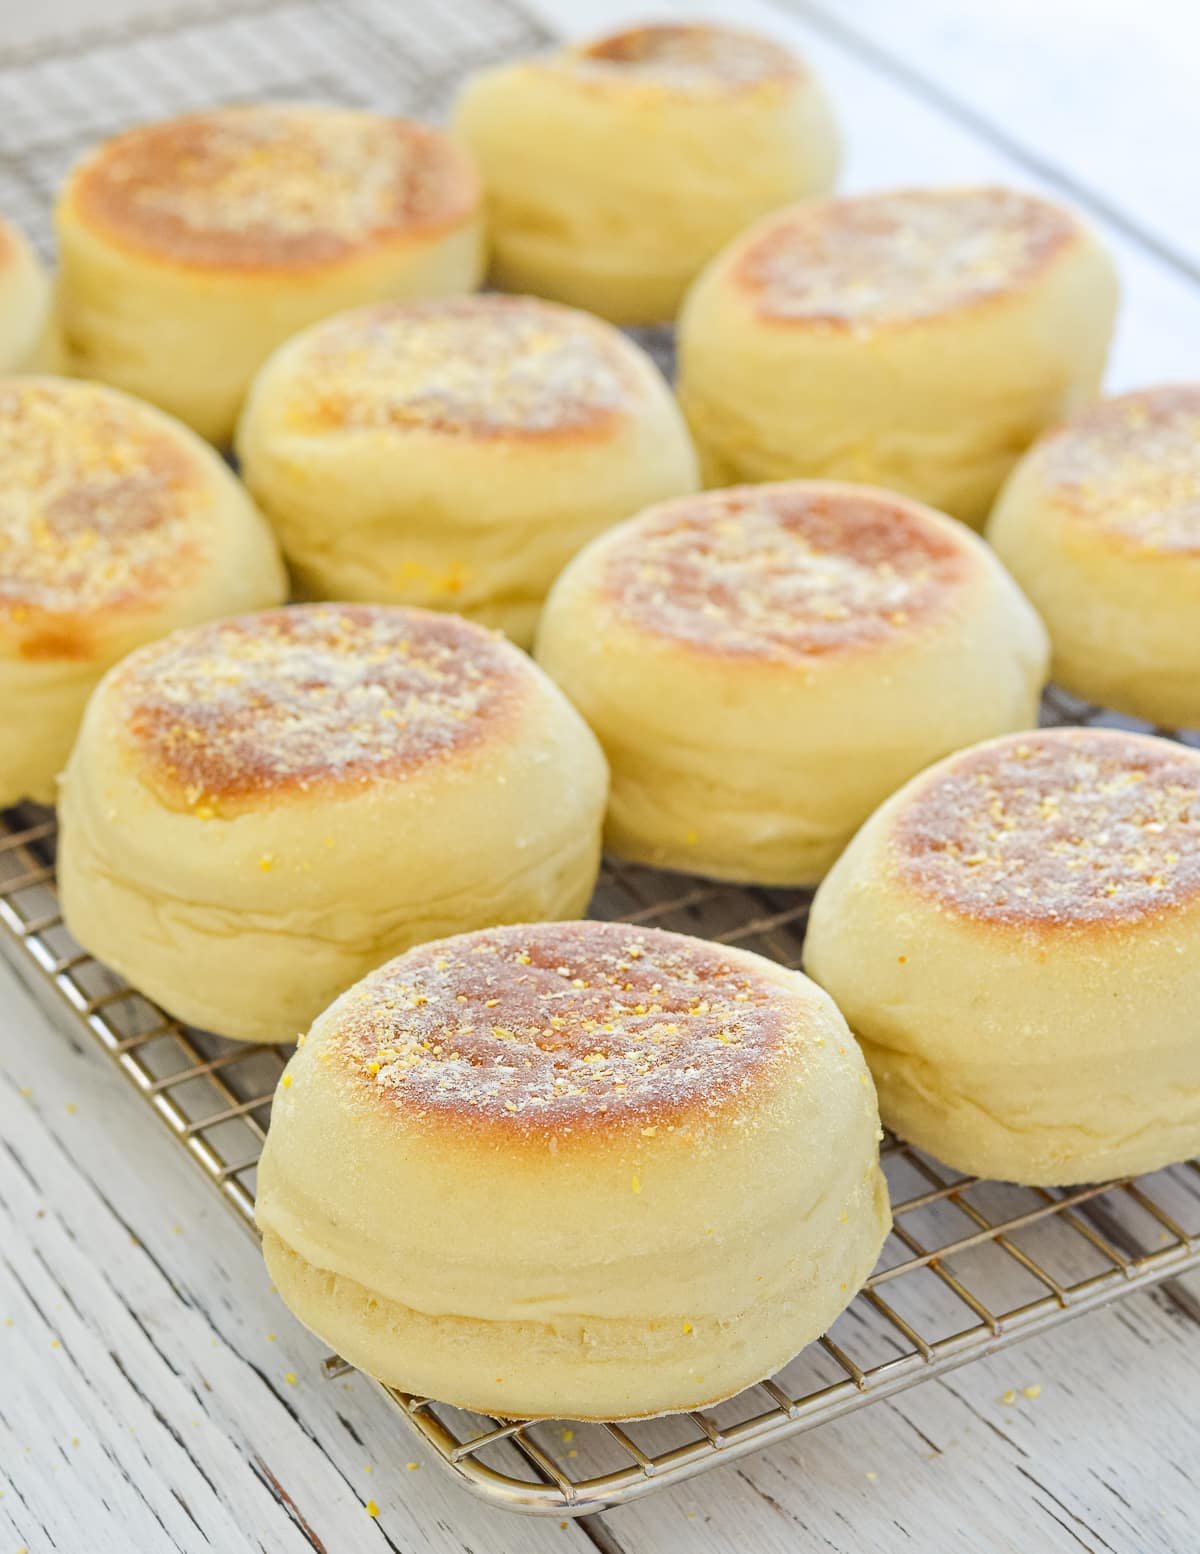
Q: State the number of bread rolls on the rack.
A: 11